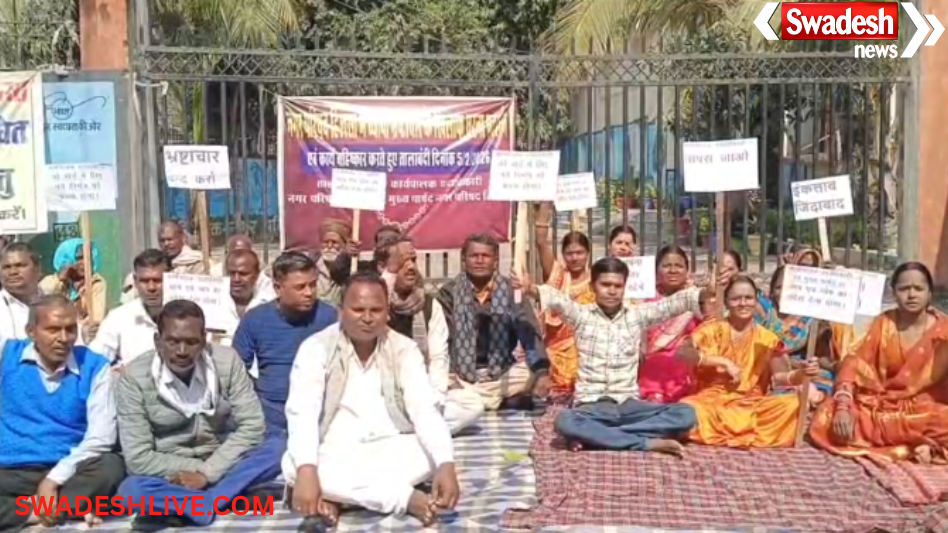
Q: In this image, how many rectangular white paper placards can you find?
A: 11